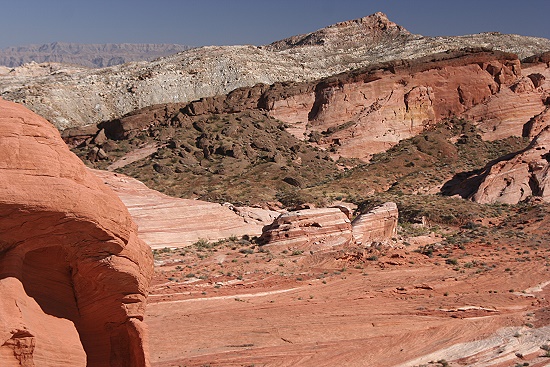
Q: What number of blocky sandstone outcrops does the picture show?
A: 2